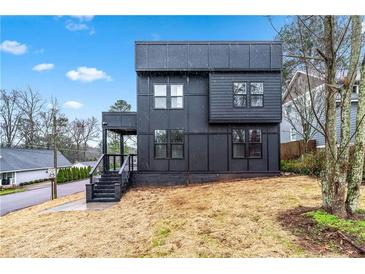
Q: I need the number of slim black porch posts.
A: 2